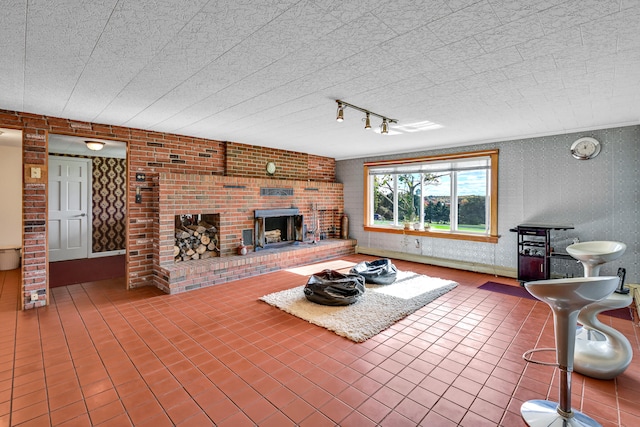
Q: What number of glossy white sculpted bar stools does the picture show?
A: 2